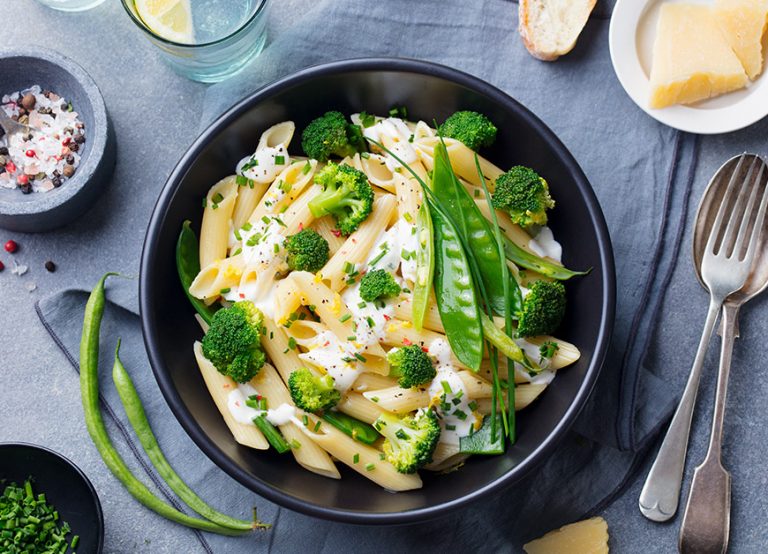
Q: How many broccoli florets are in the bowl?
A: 11